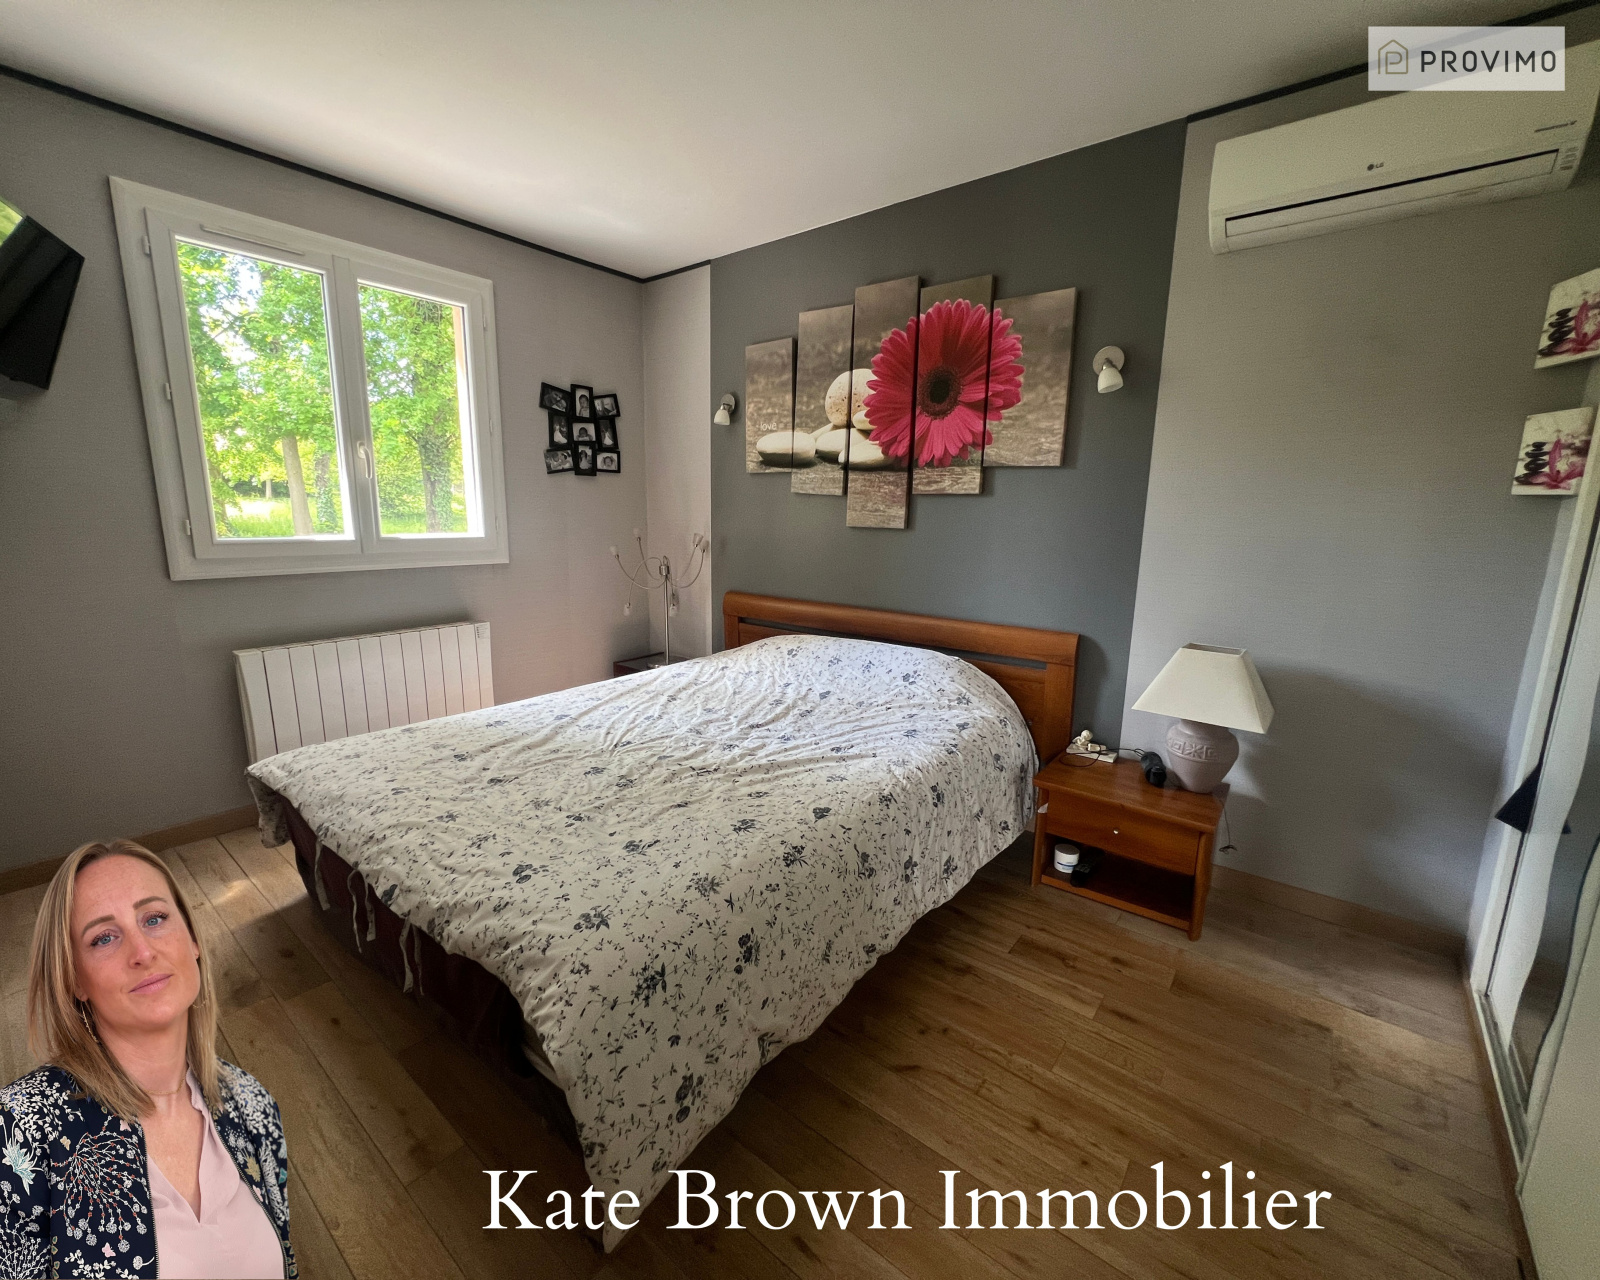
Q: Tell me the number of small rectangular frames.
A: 9